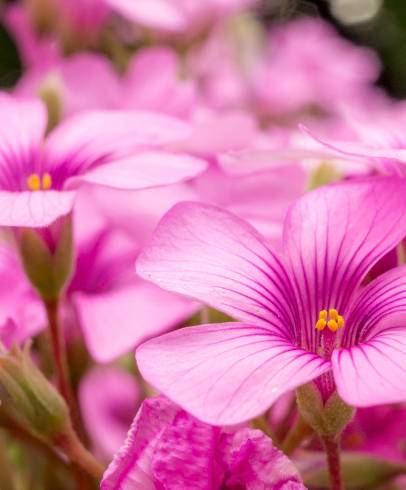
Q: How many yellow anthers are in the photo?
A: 7